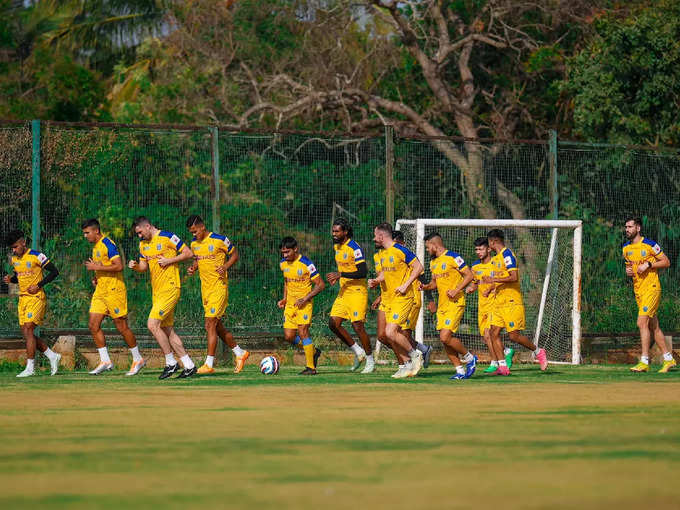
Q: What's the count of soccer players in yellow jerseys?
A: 12